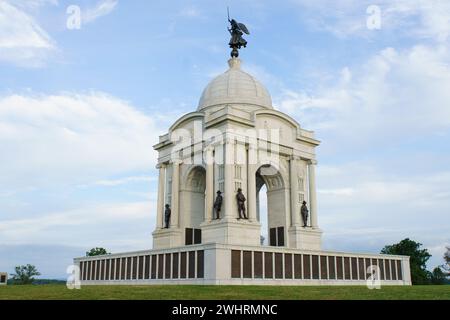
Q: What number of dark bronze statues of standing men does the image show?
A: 4